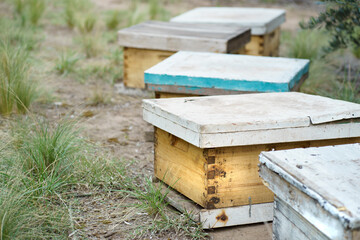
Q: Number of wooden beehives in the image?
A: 5